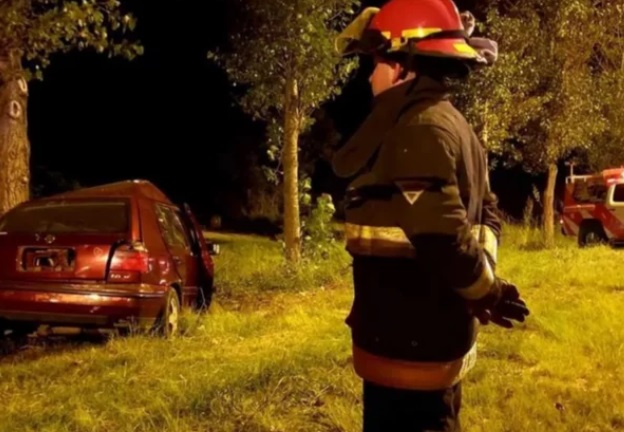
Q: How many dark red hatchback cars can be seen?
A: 1